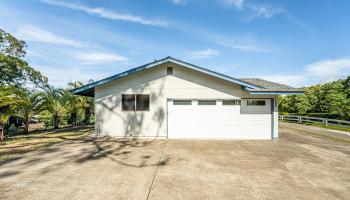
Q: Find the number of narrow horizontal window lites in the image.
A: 4